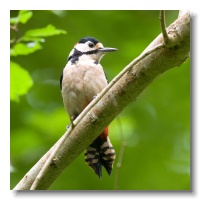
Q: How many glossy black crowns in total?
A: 1